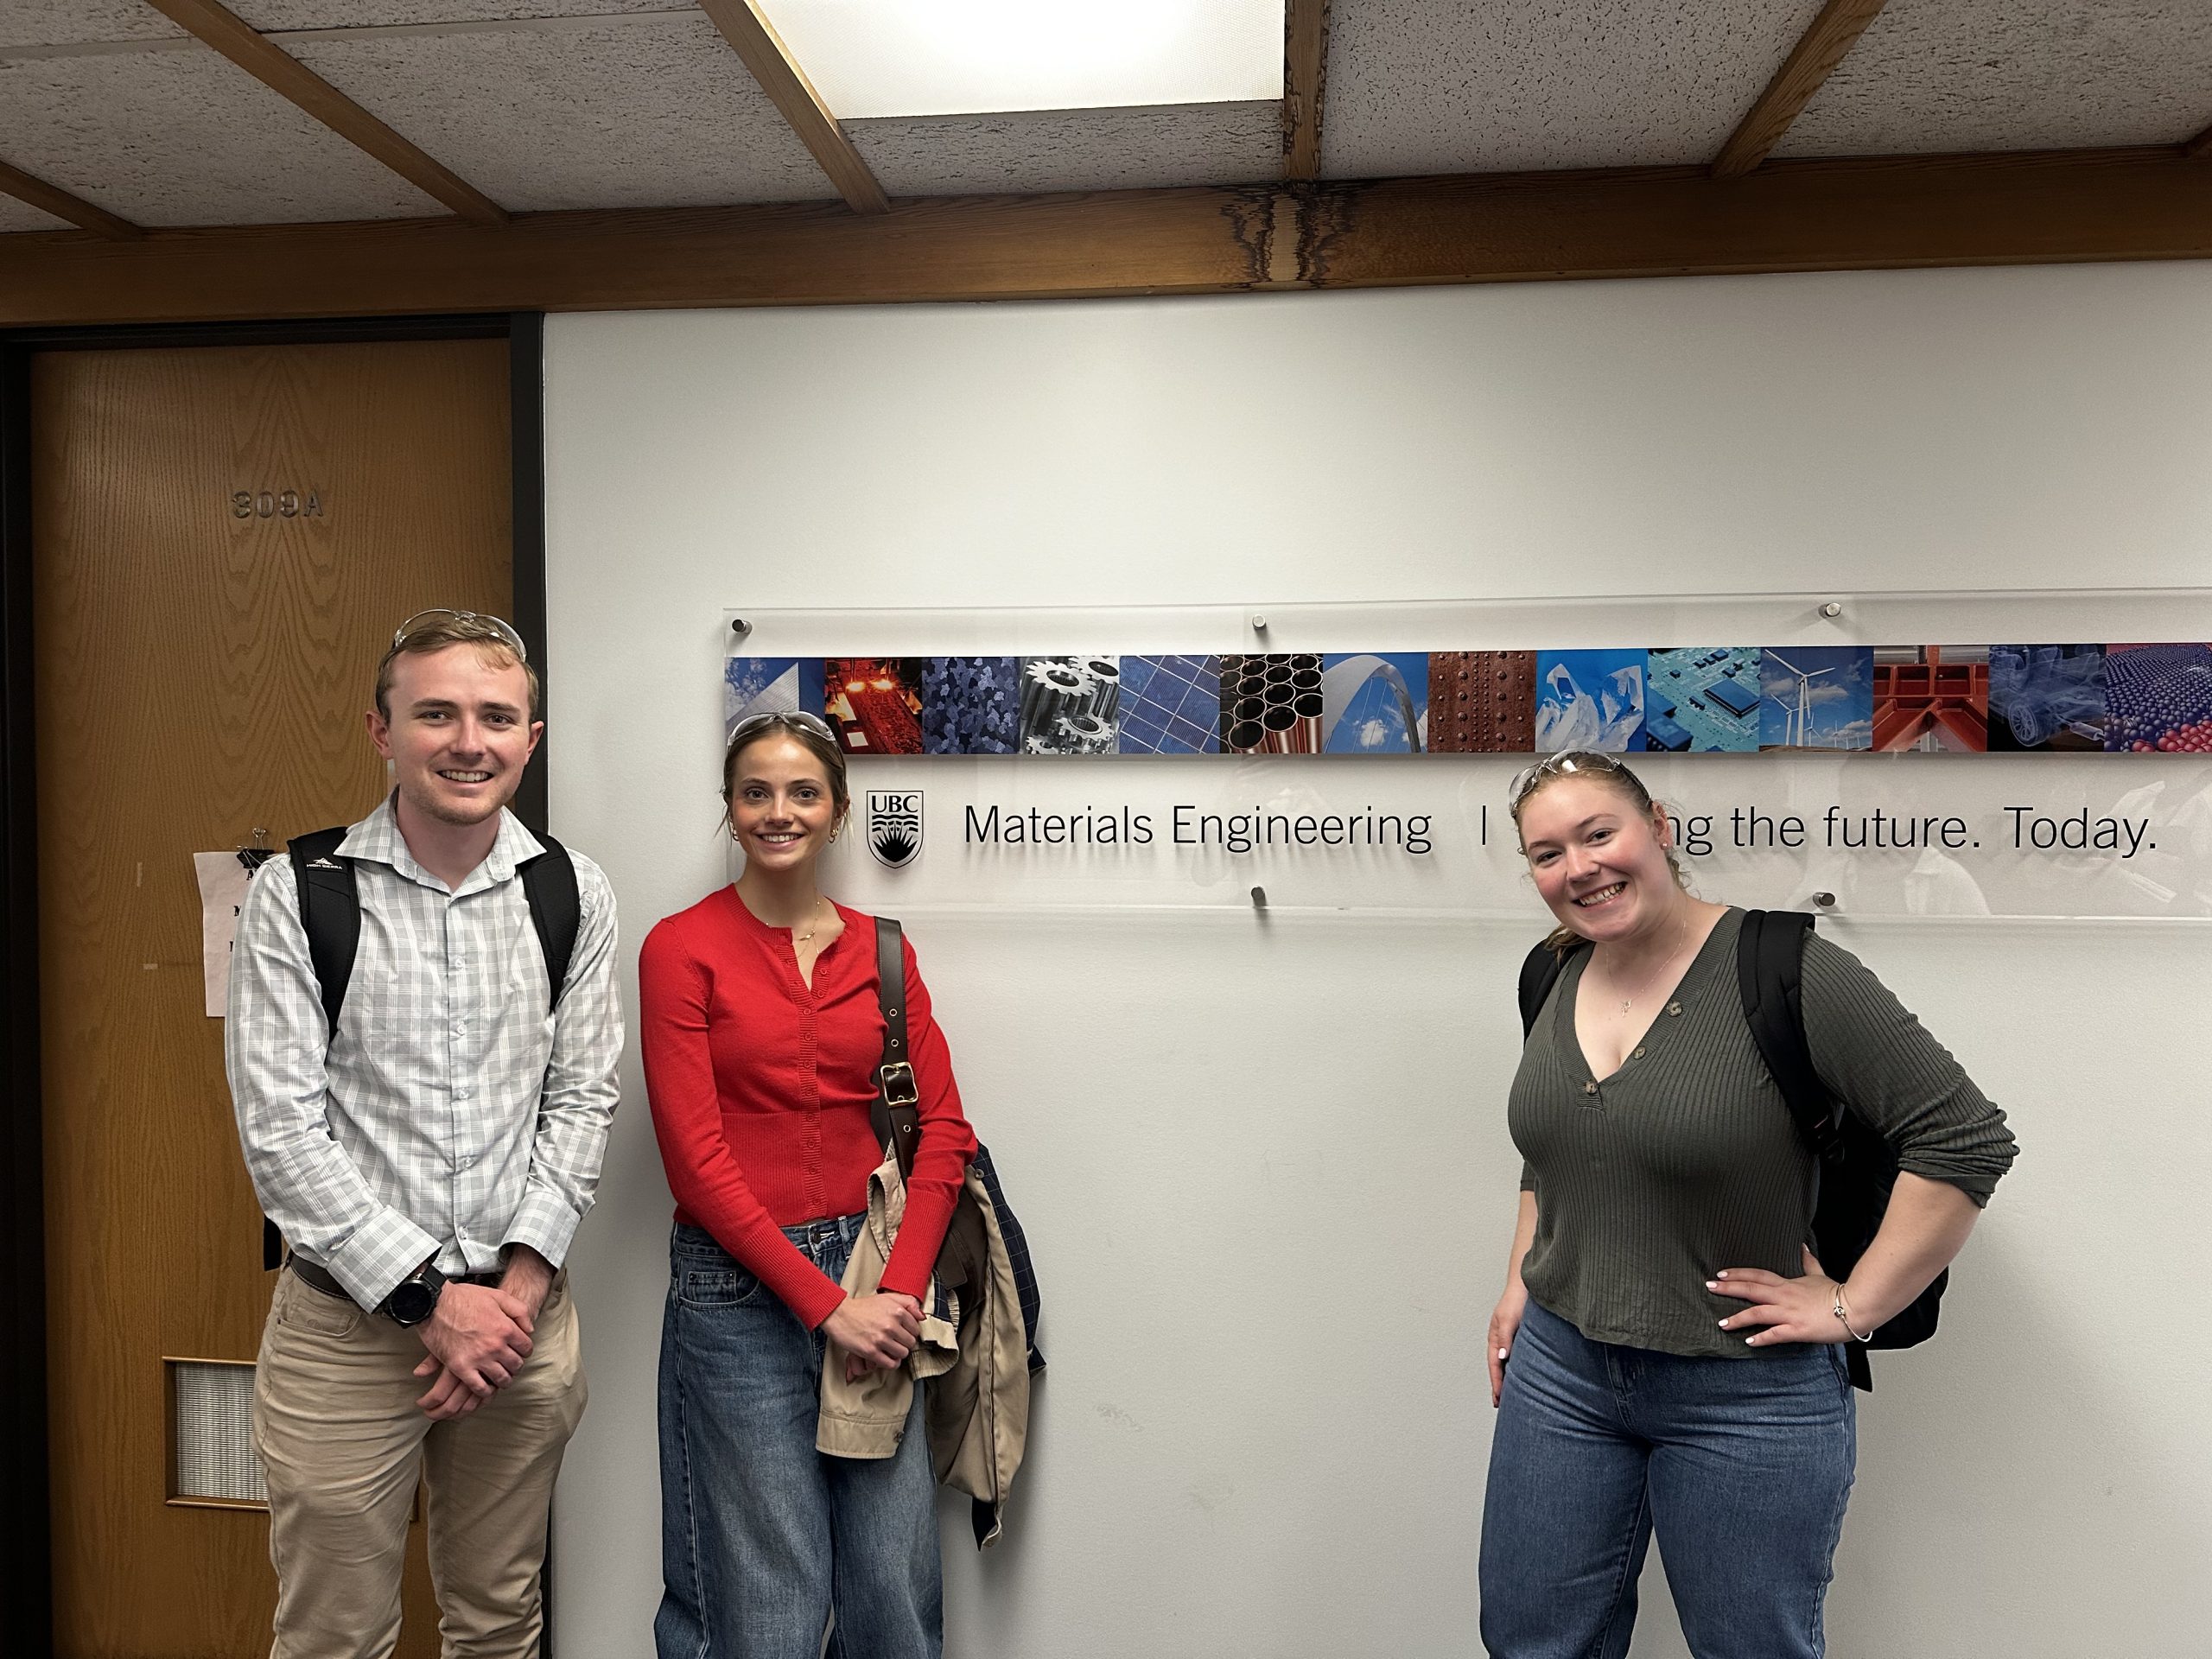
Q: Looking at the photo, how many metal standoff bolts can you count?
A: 5